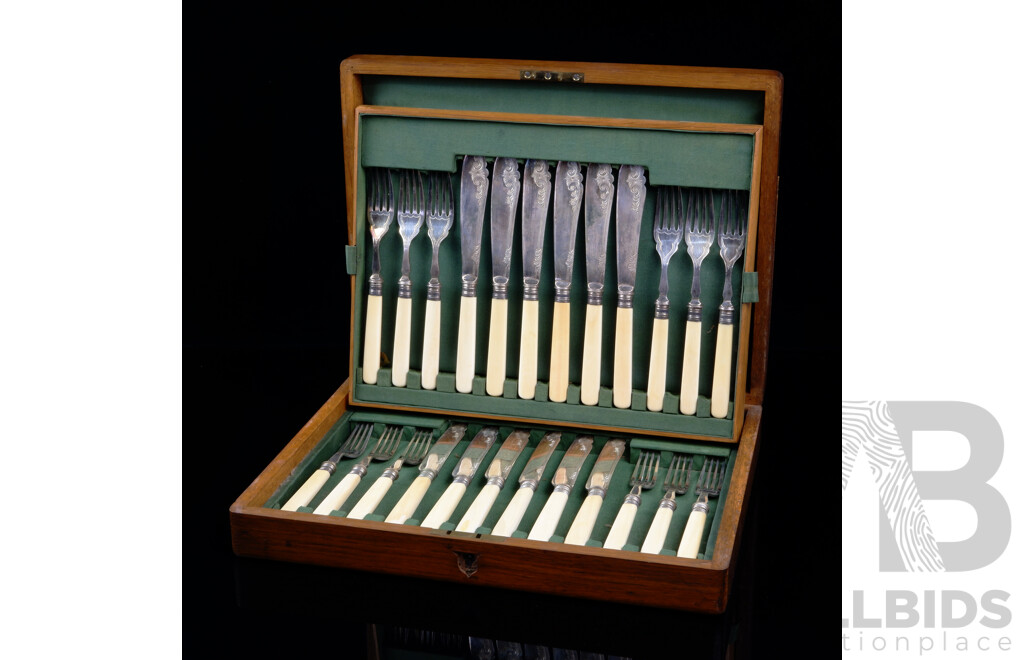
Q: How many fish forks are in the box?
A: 12